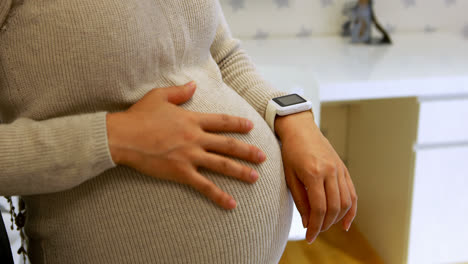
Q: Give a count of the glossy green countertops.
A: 0